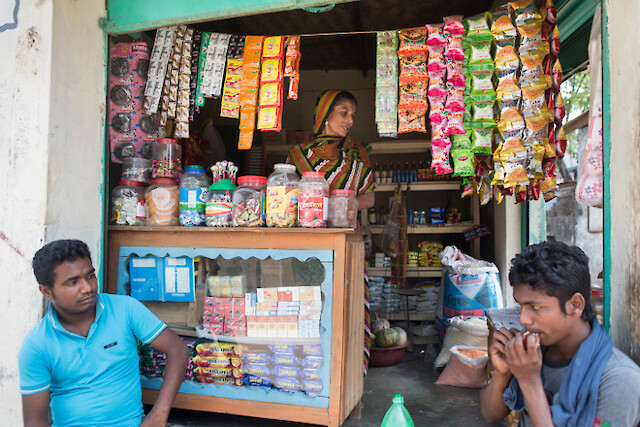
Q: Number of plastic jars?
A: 10